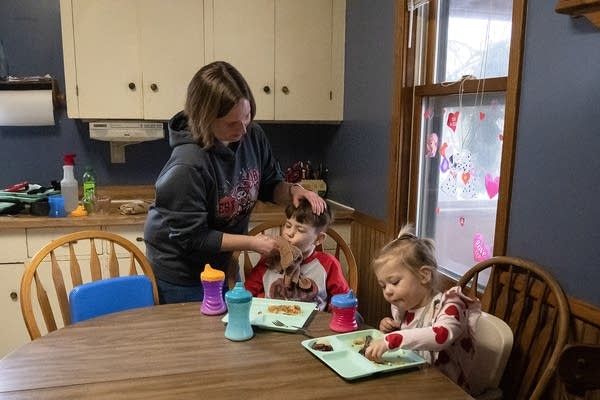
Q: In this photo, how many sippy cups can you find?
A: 3